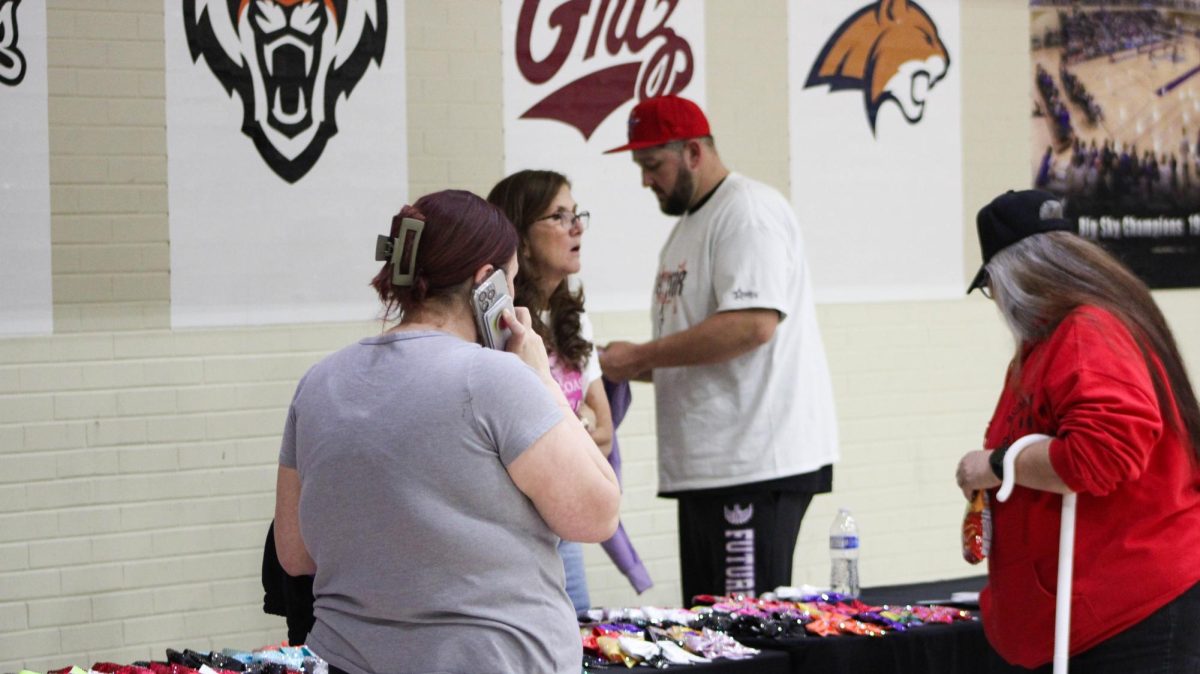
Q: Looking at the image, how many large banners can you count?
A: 5